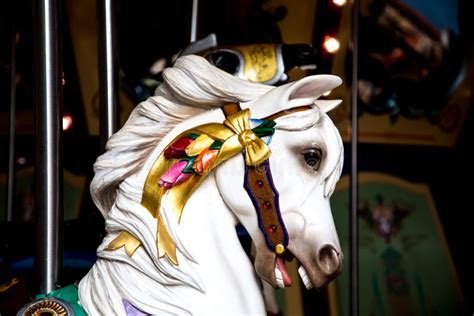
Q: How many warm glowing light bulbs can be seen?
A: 3